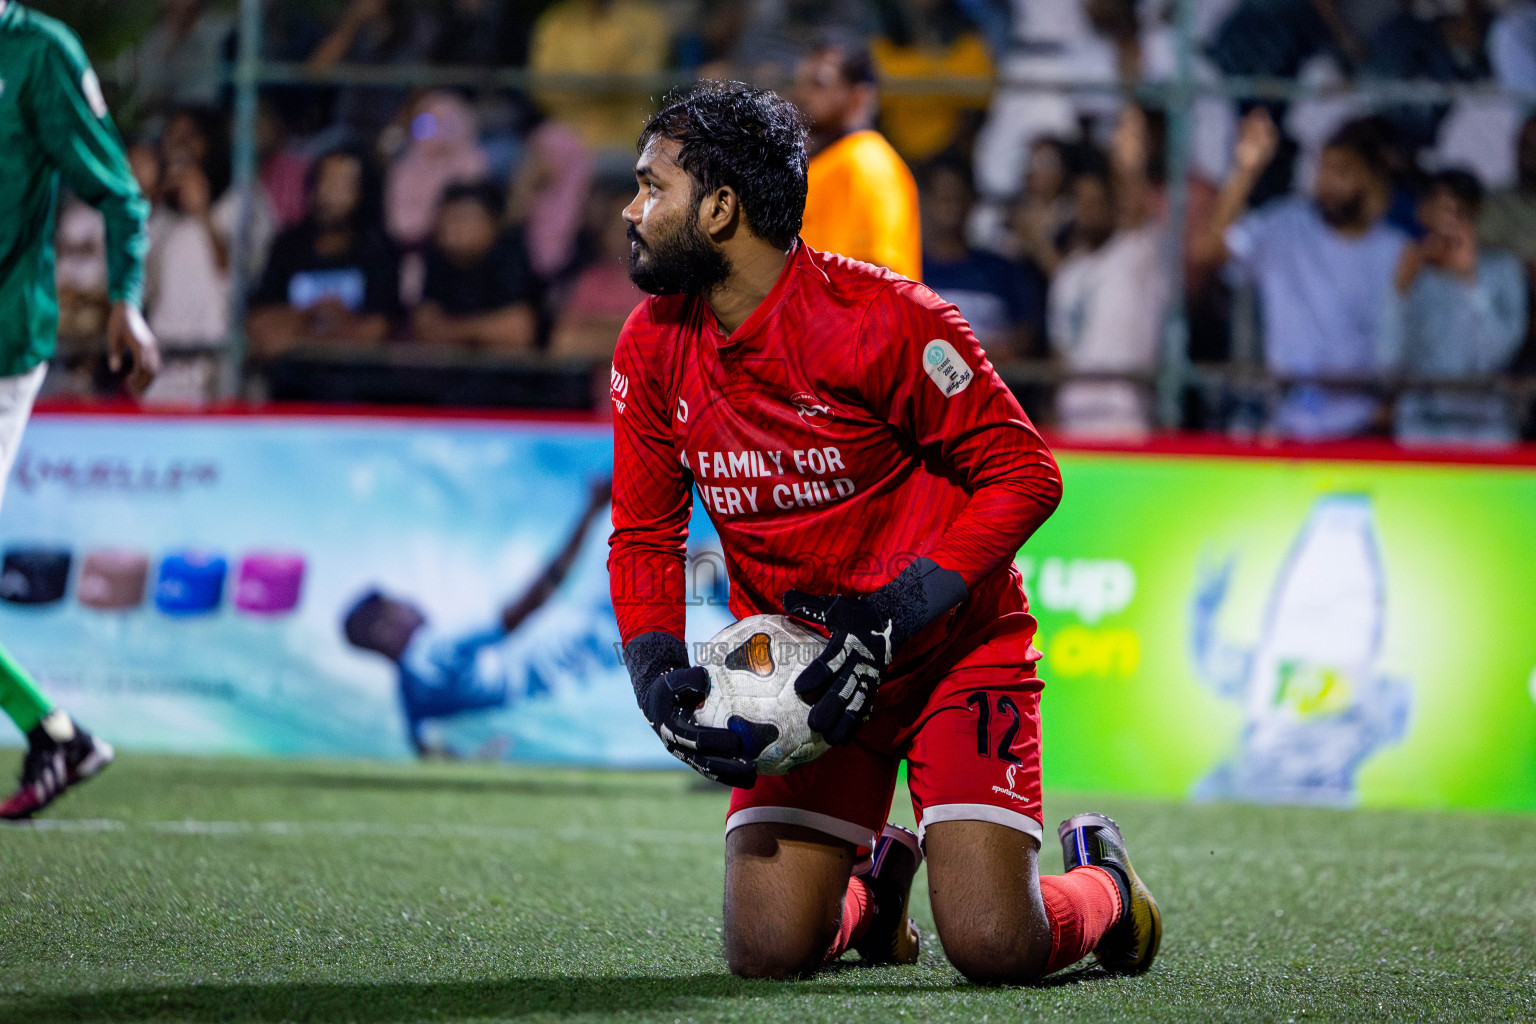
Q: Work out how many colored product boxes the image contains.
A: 4